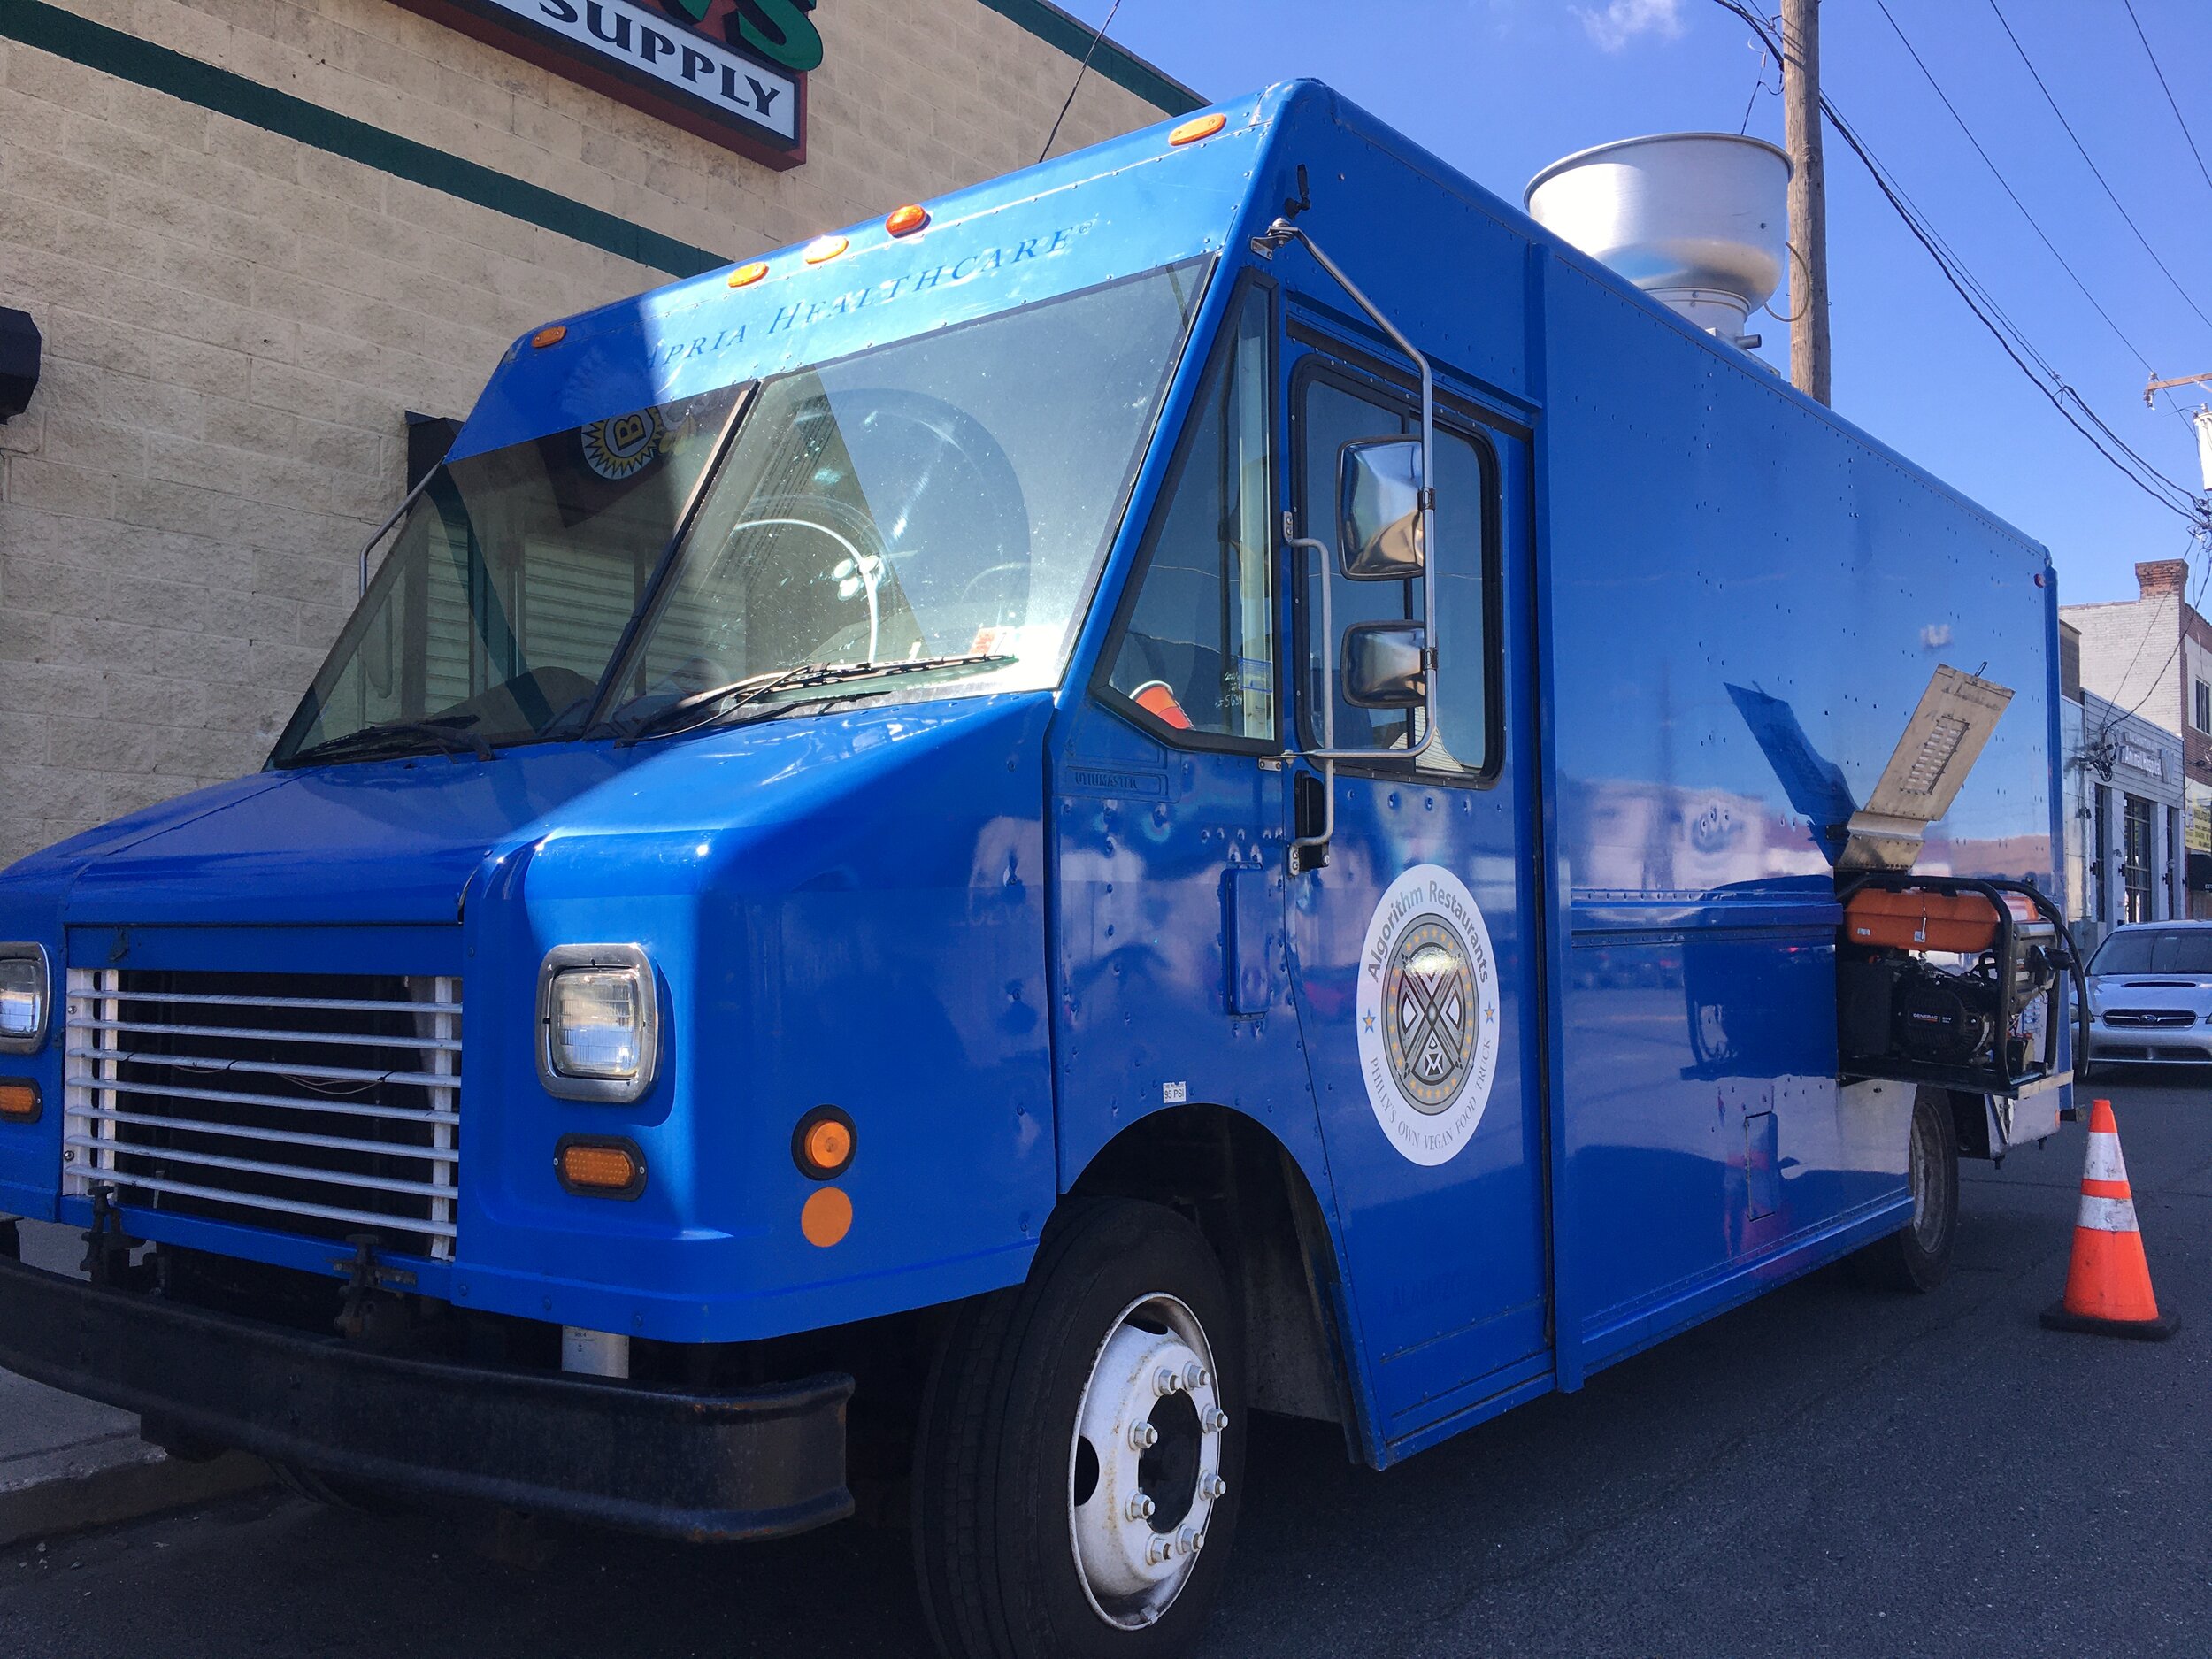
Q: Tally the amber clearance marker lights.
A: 5